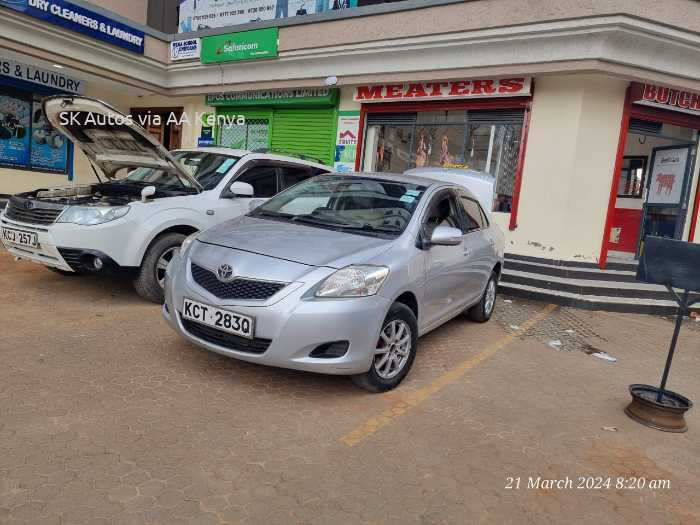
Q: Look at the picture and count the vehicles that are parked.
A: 2